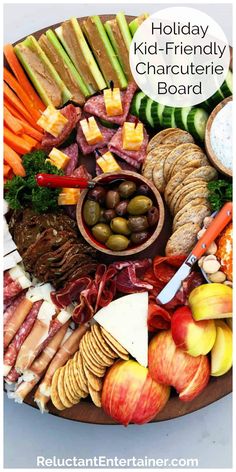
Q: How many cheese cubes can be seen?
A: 7